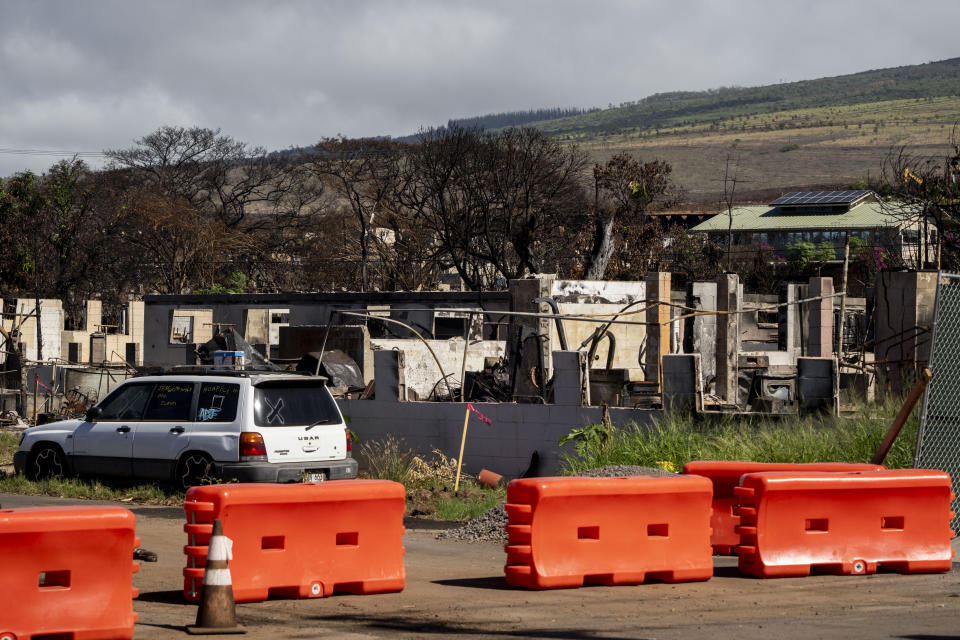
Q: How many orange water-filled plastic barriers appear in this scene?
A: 5